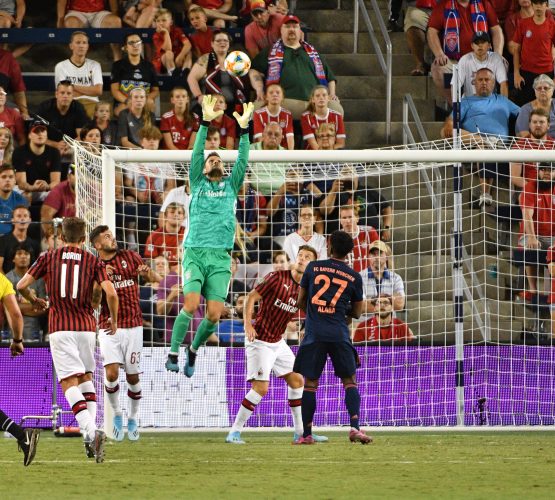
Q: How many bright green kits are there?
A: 1